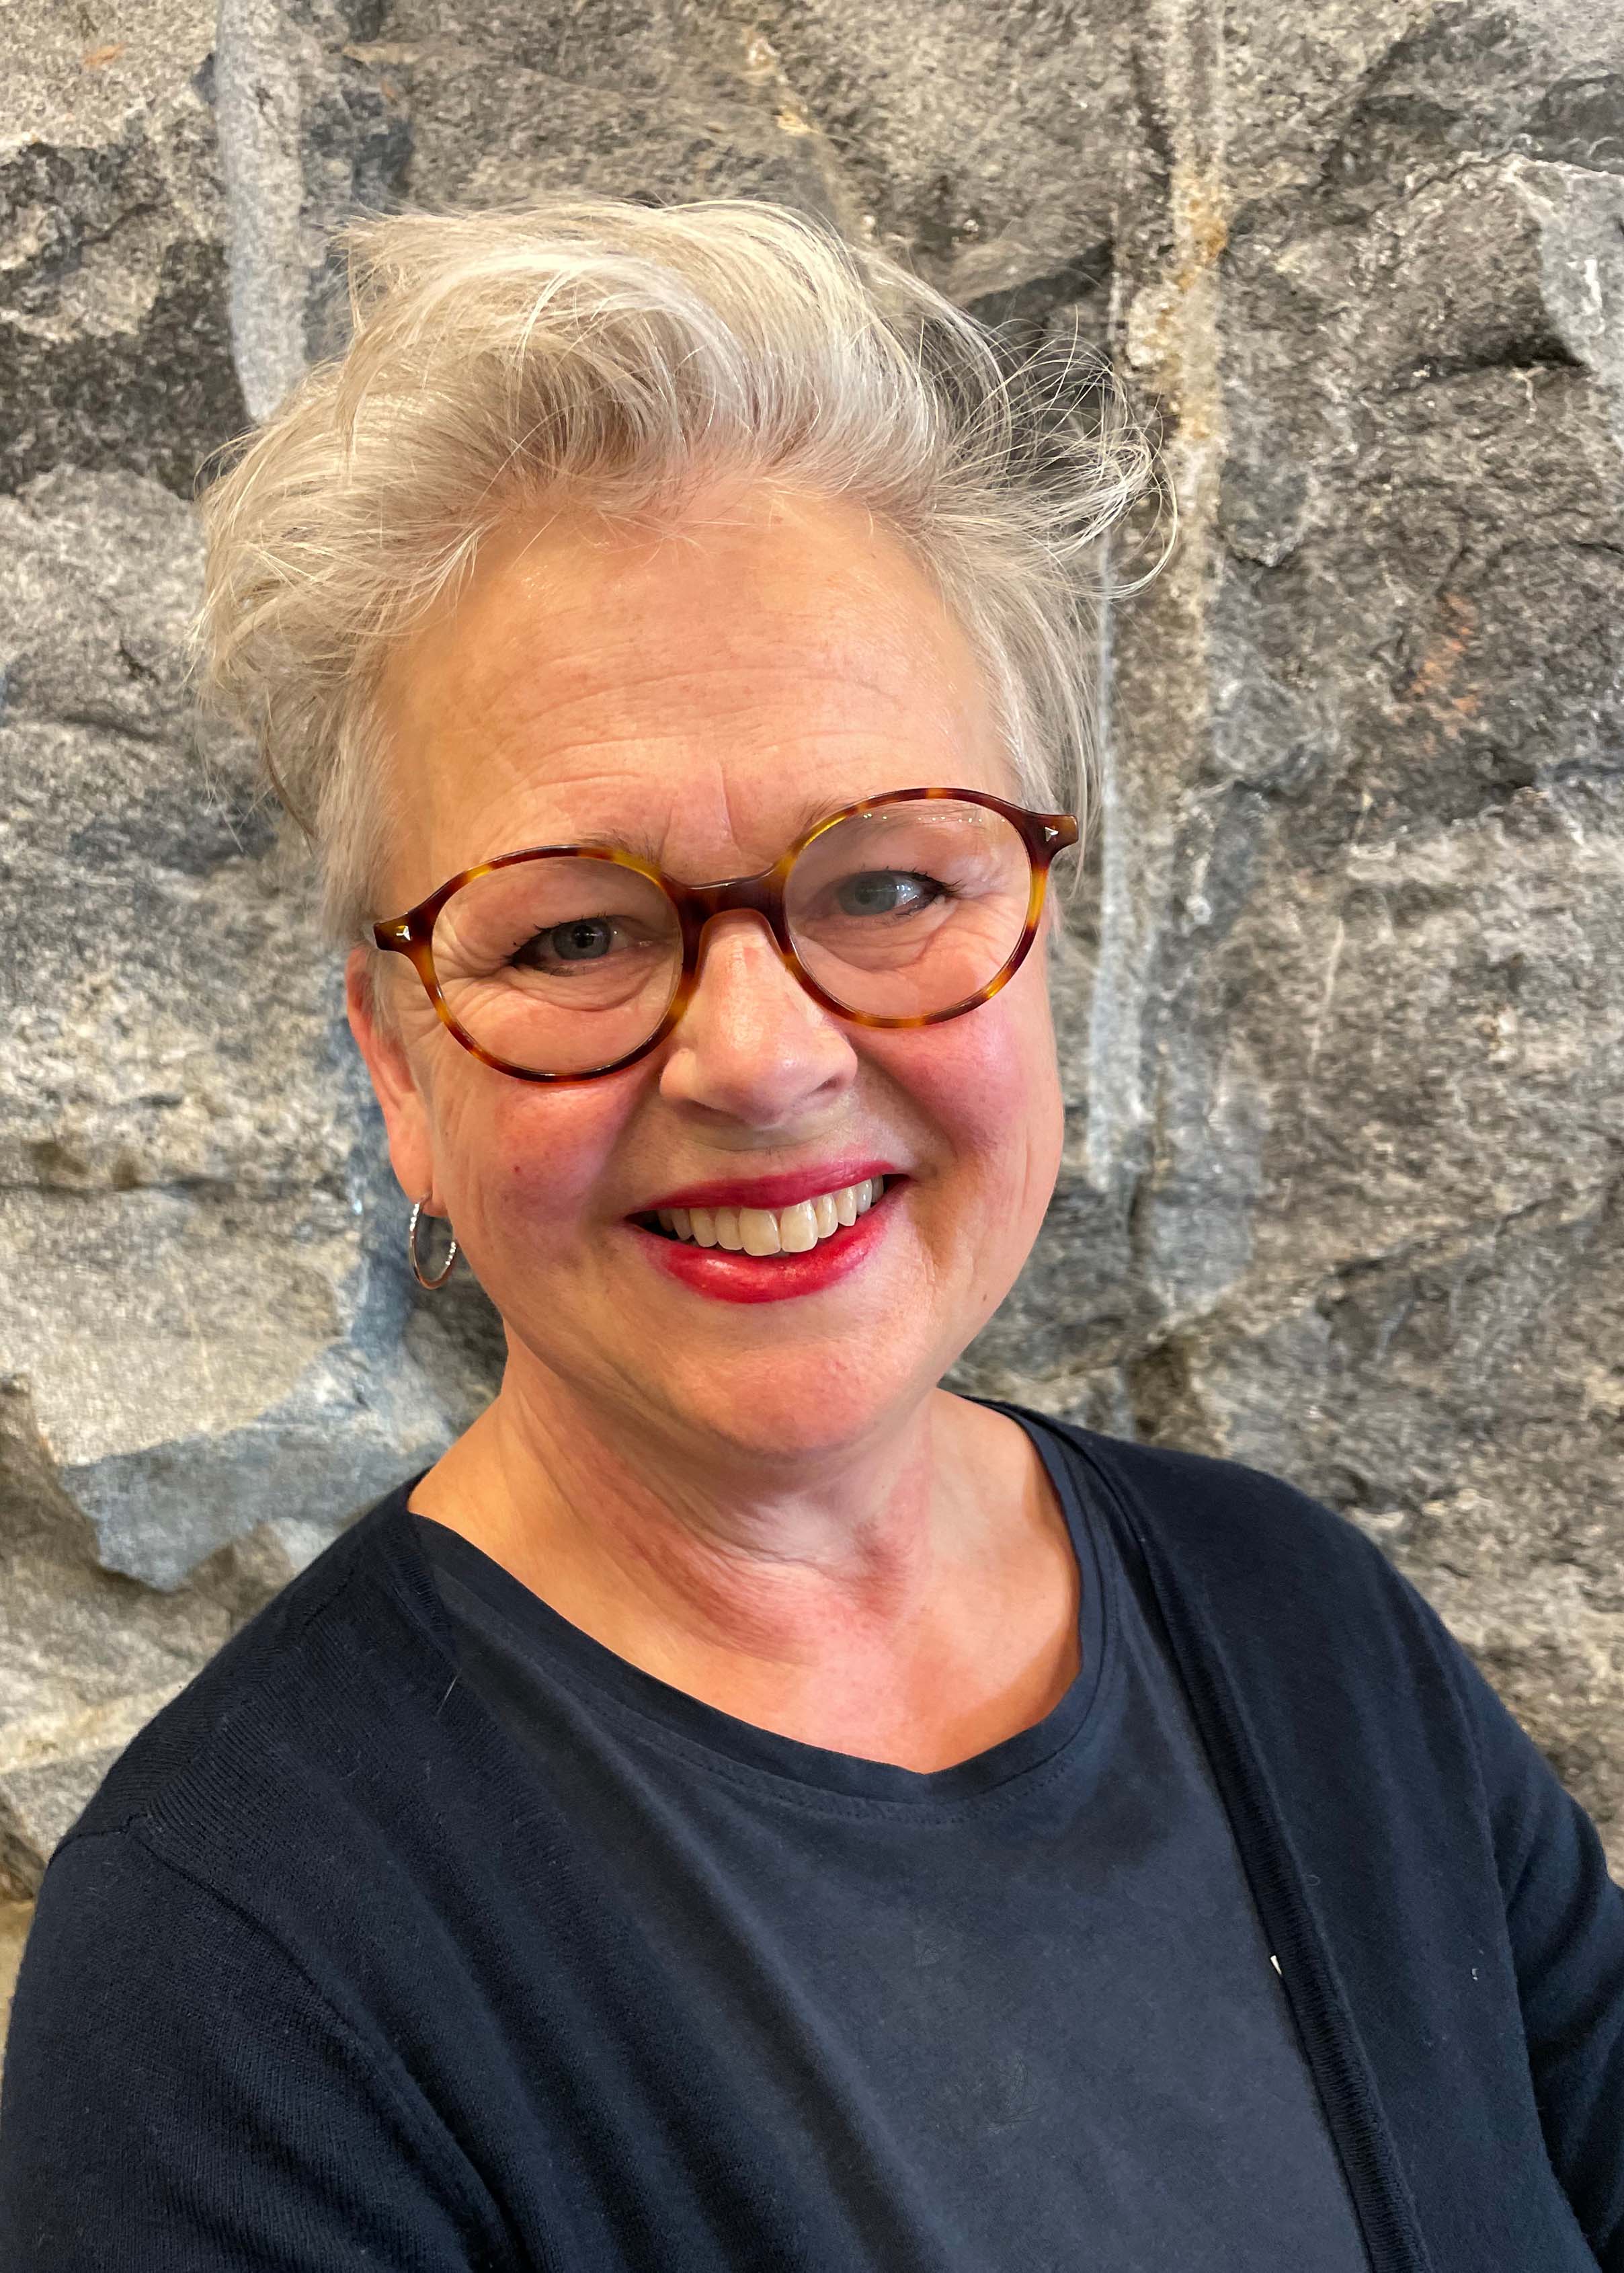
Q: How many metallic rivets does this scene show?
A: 2